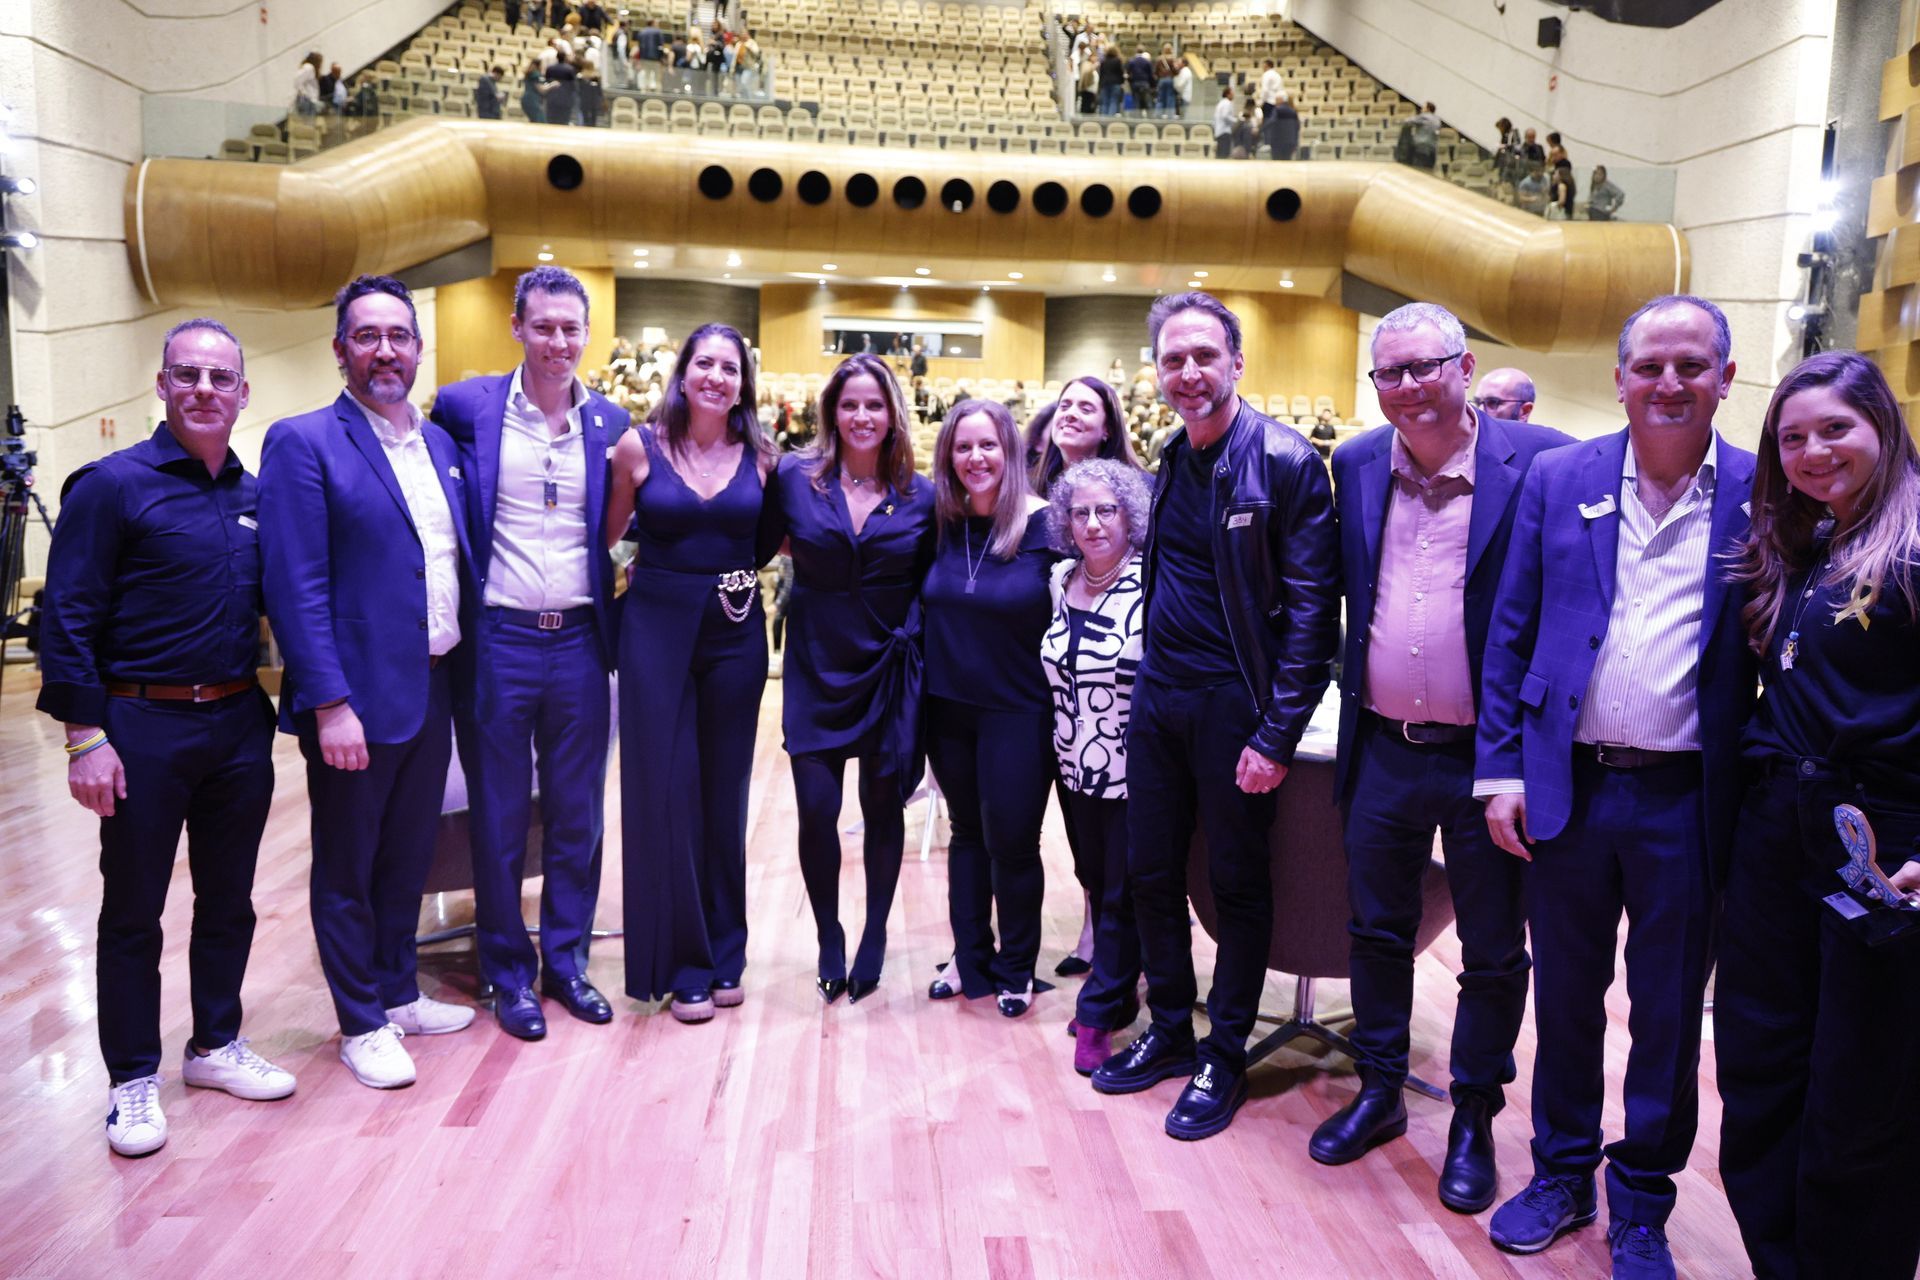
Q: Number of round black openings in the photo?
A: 12